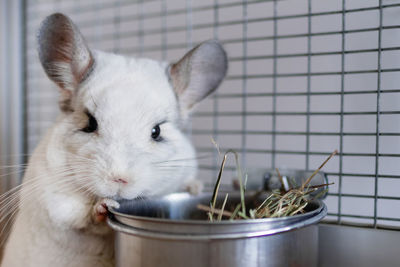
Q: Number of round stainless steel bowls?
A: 1